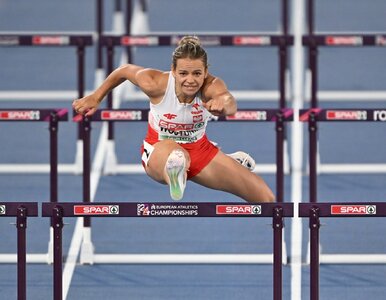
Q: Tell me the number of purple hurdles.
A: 9